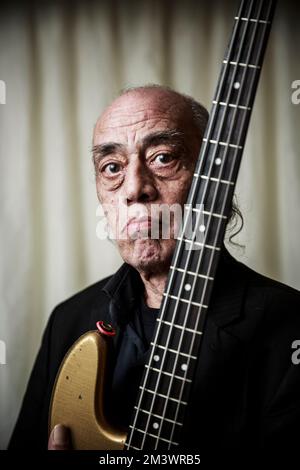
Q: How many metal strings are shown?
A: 4